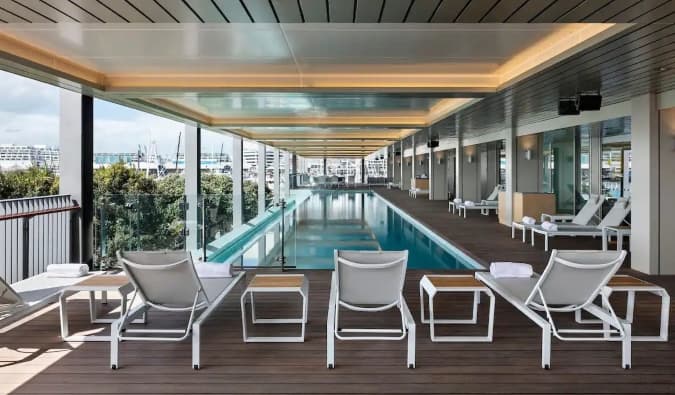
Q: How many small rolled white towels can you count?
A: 7